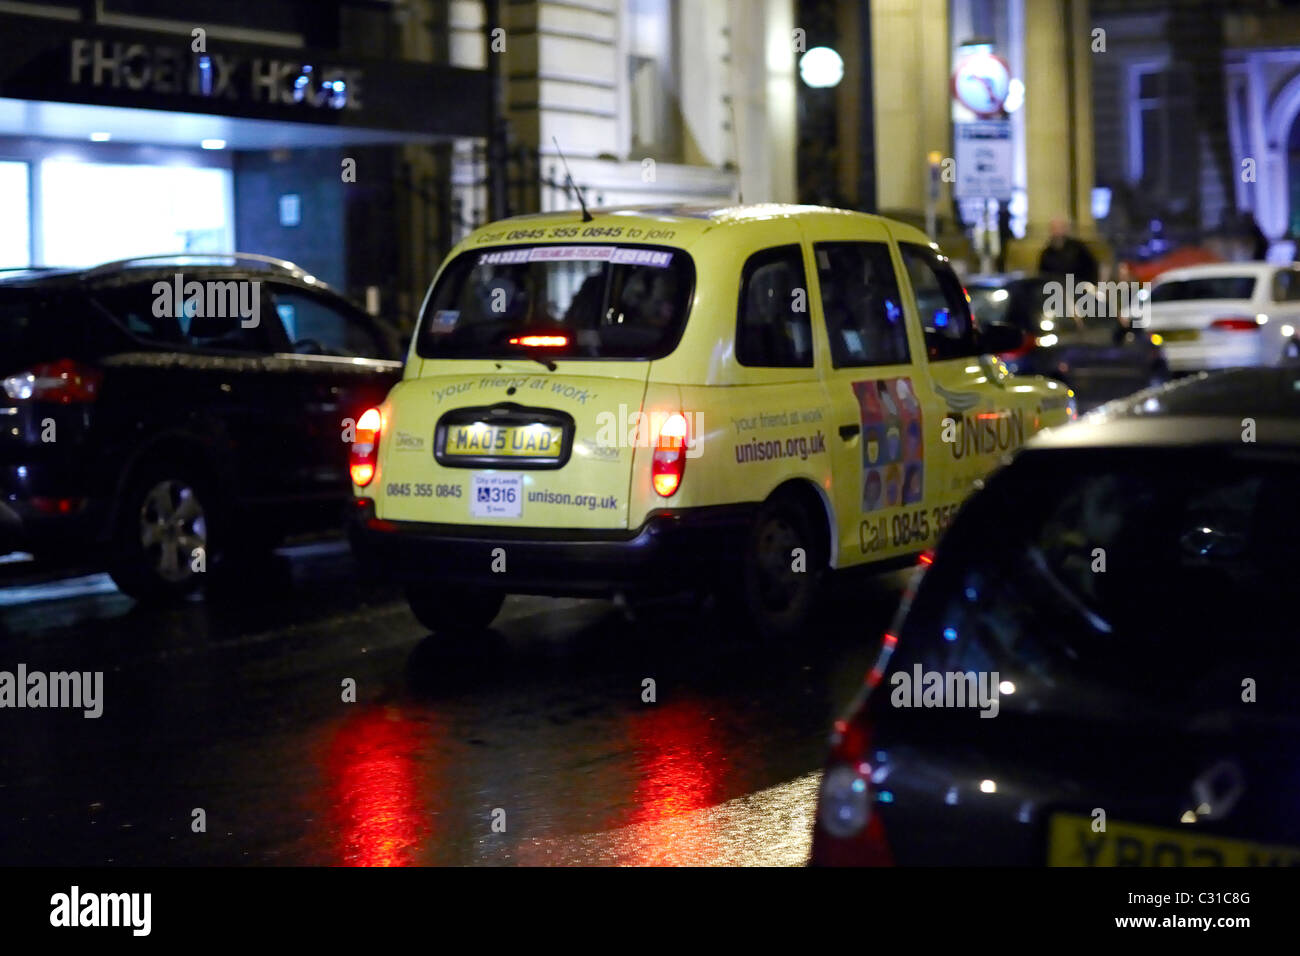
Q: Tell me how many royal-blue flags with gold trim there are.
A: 0